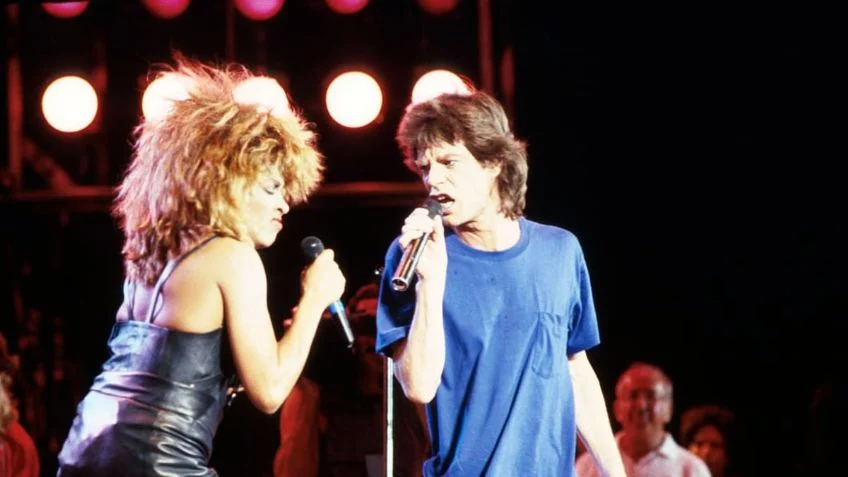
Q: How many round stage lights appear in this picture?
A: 10